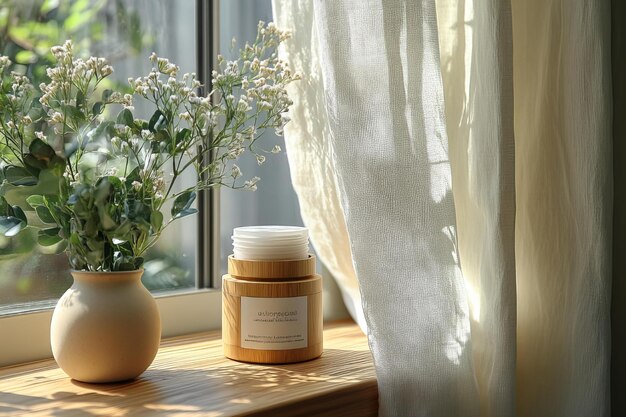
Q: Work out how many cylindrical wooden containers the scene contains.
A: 1